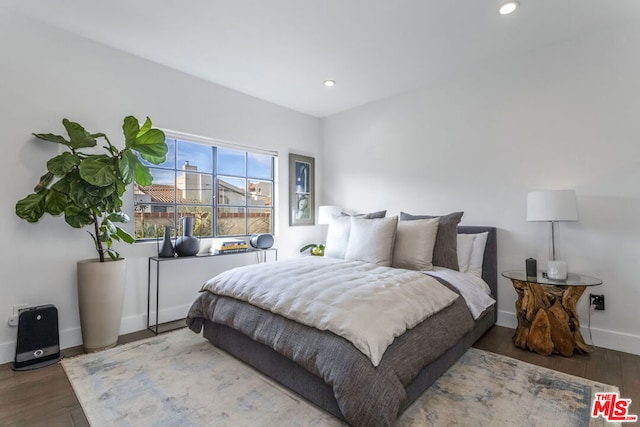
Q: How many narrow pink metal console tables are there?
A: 0